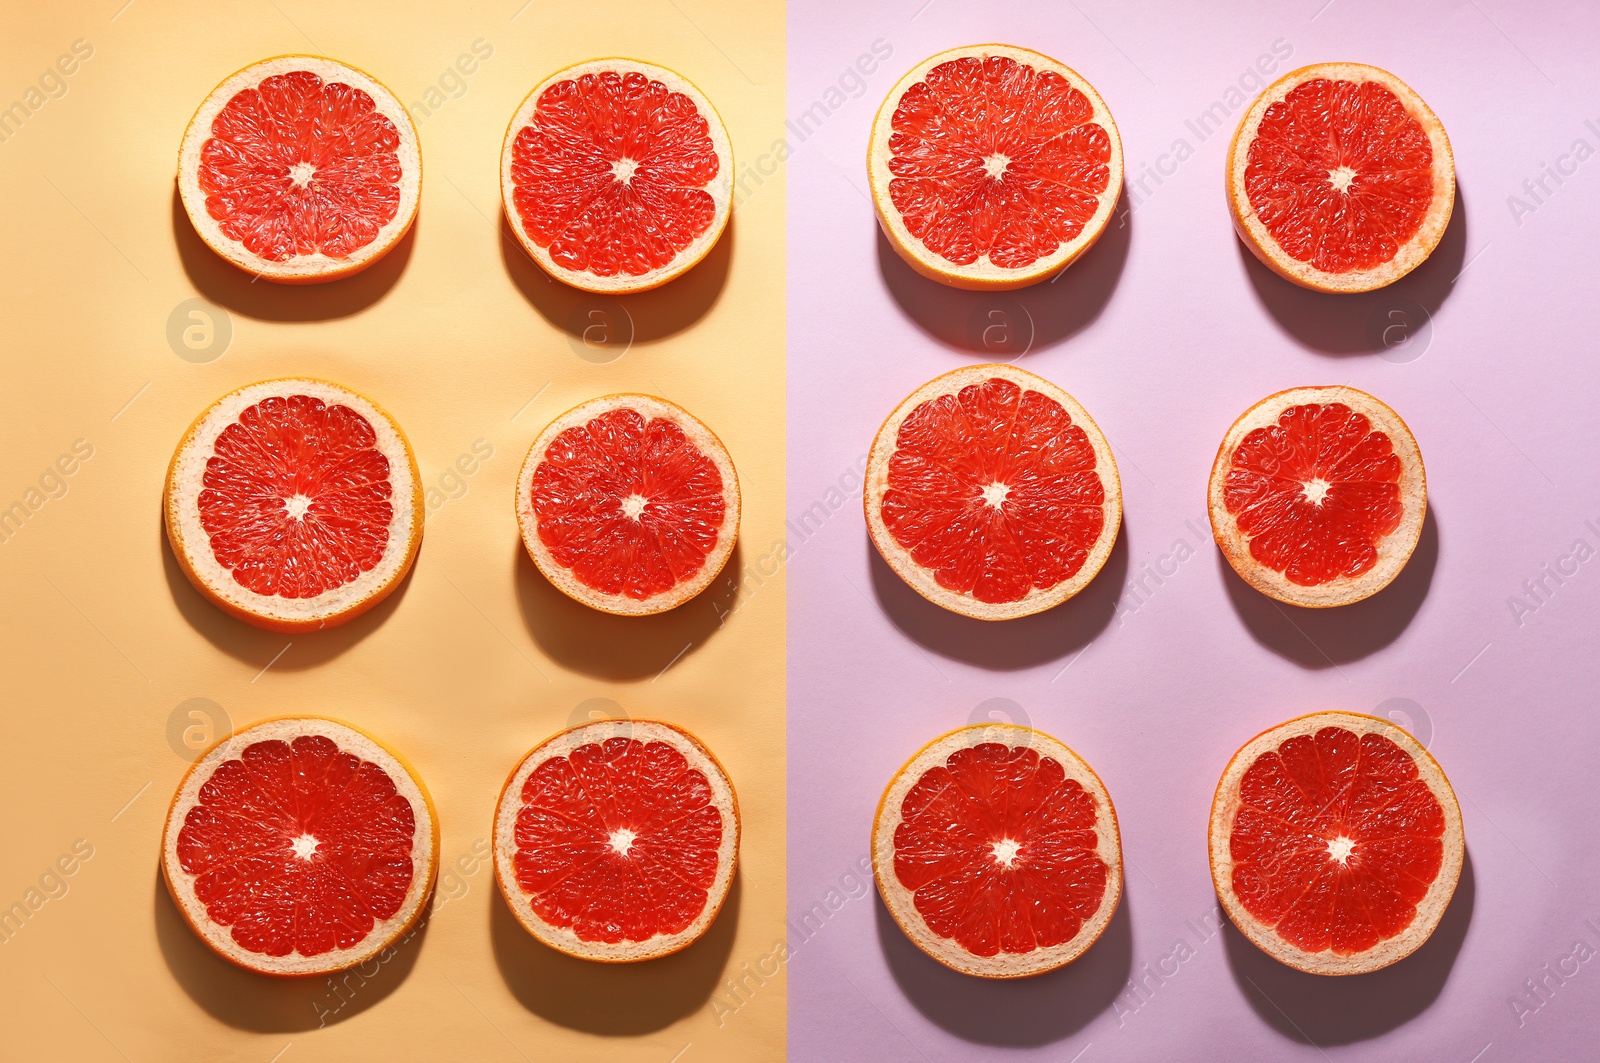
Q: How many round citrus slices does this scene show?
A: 12